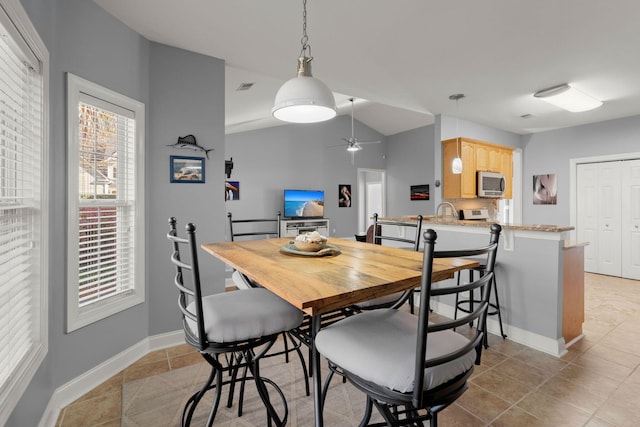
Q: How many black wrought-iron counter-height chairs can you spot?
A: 4